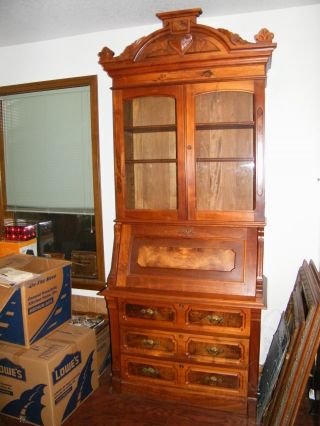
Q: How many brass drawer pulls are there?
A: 6